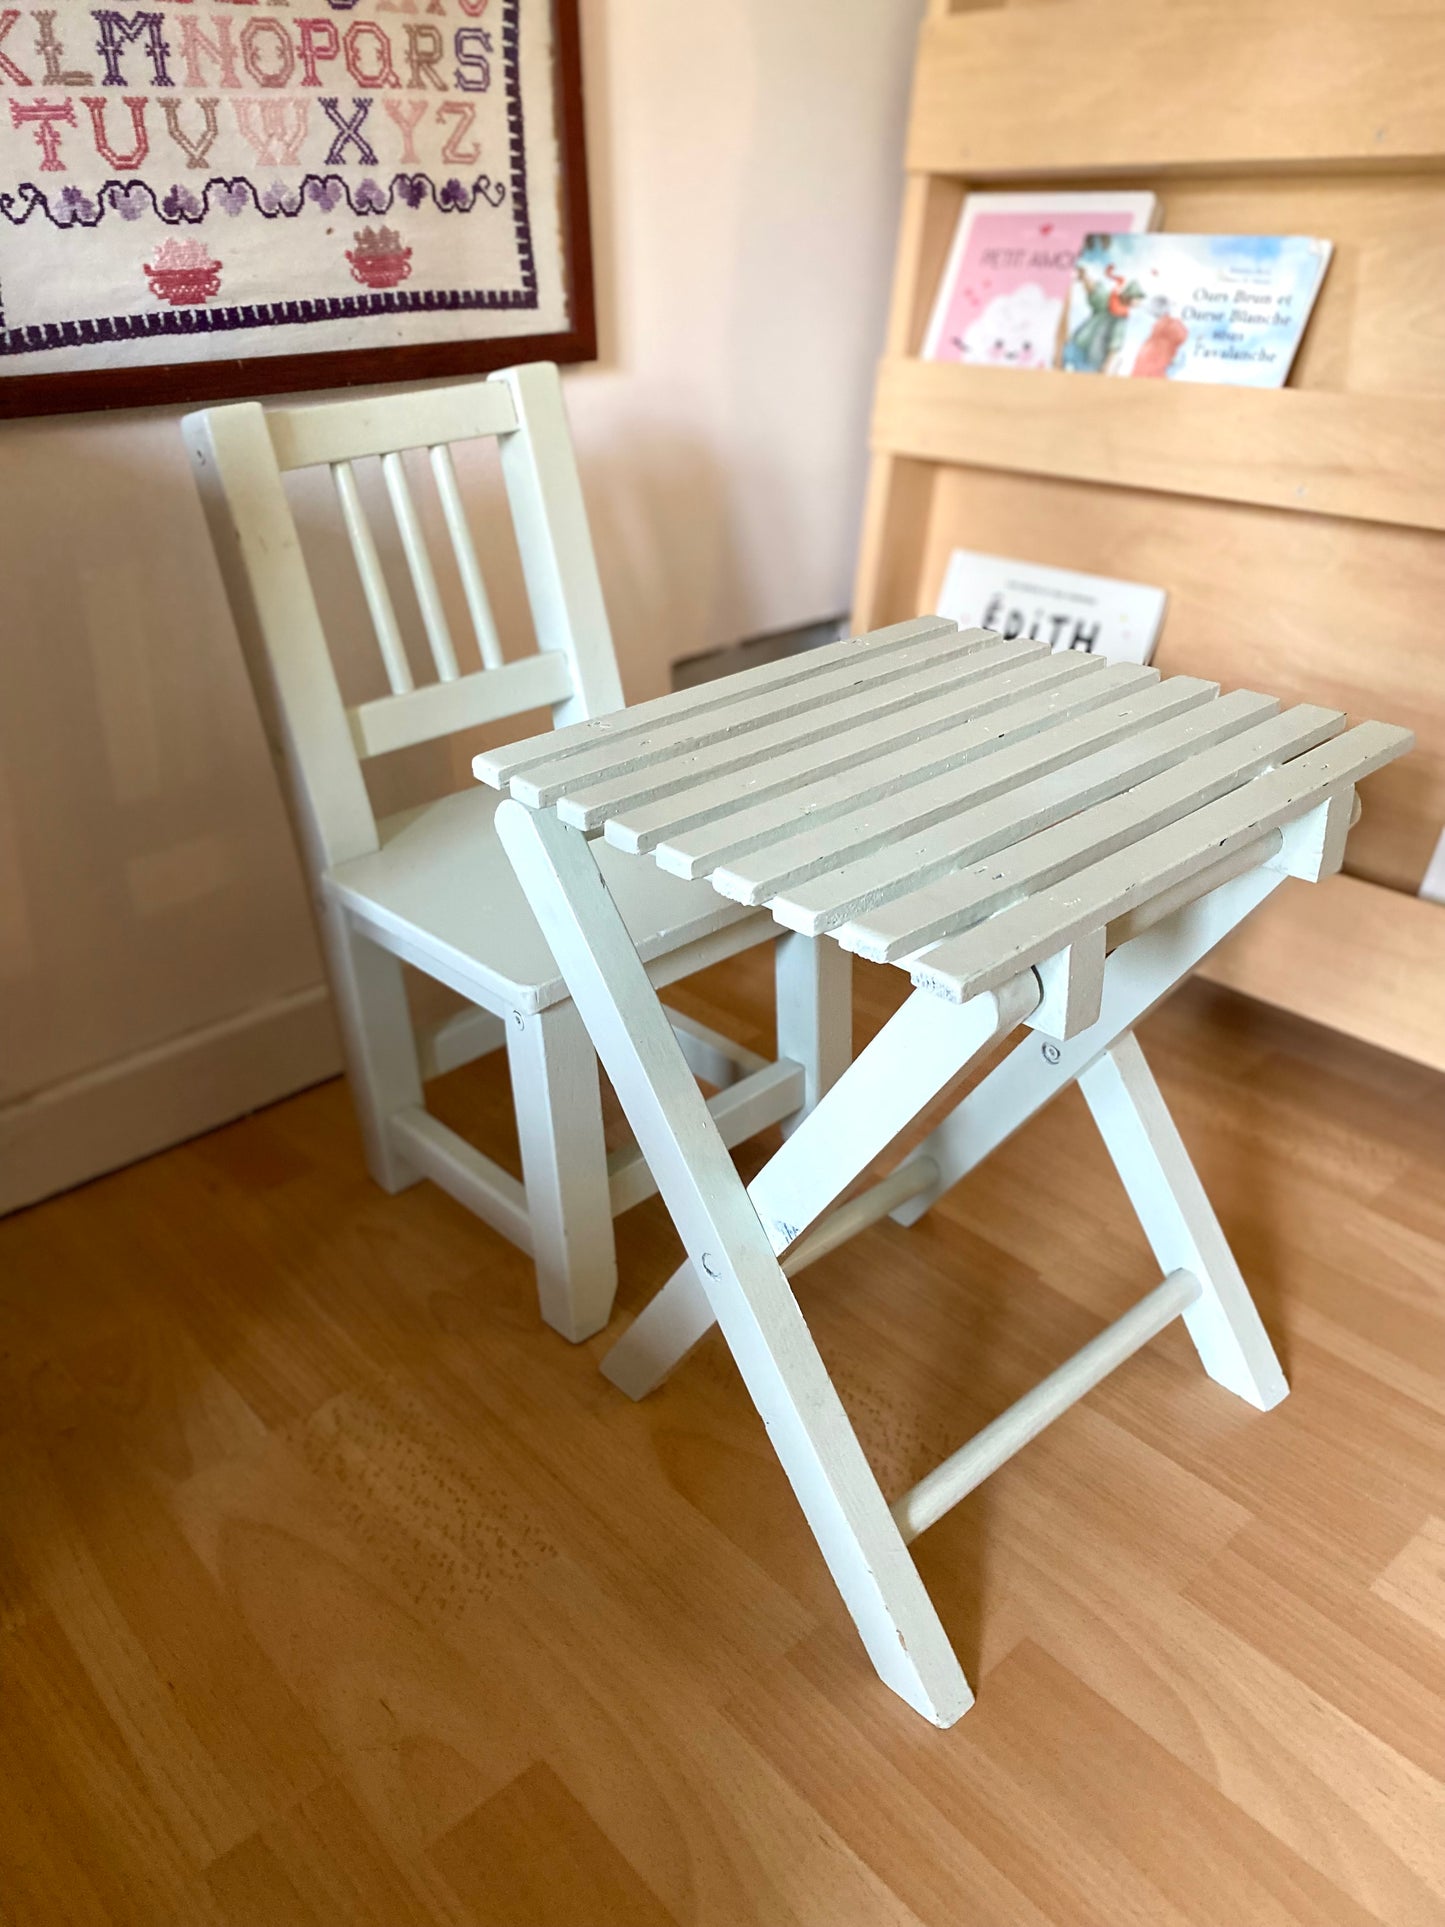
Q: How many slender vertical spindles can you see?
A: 3